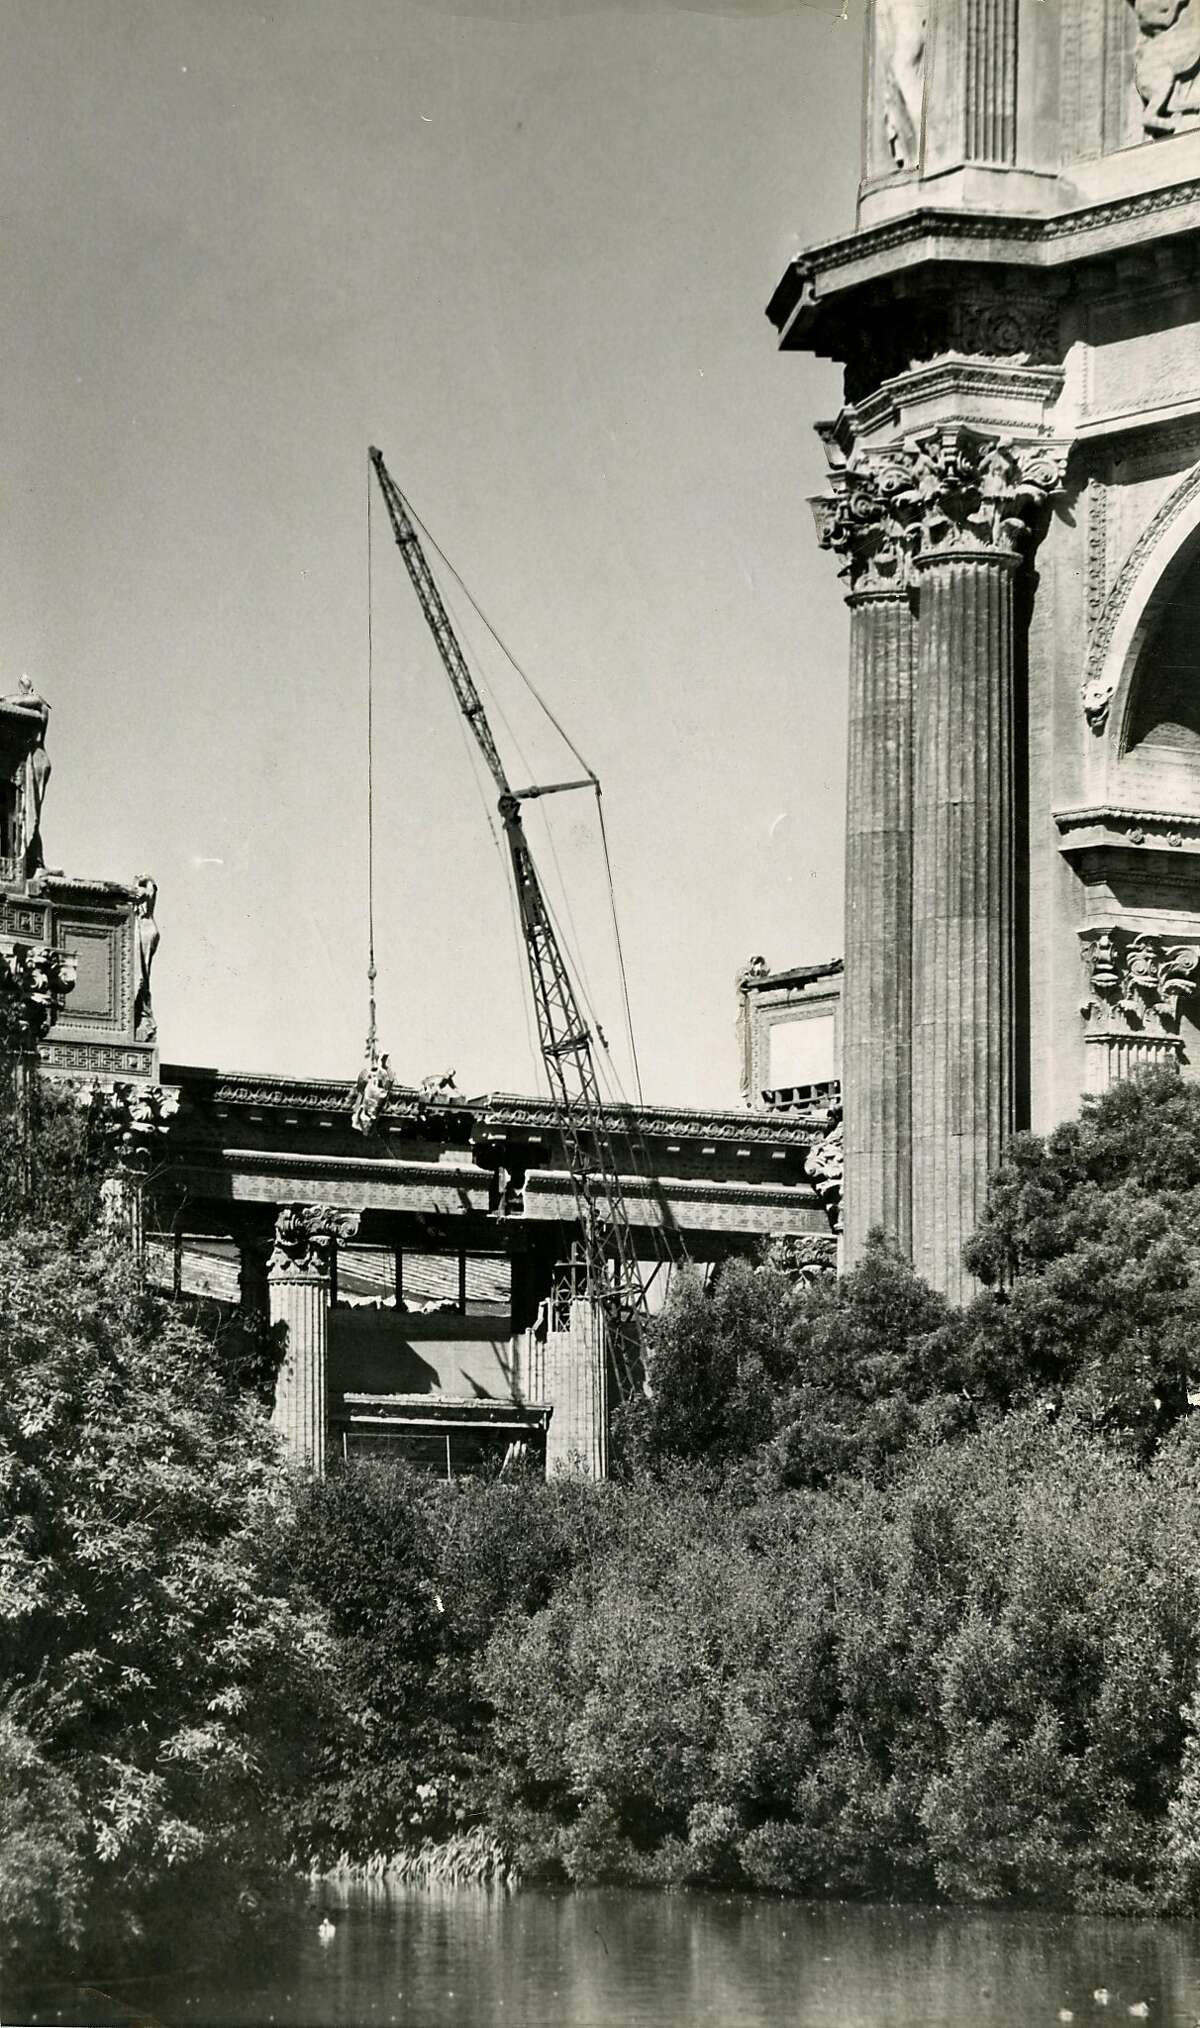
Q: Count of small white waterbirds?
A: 4